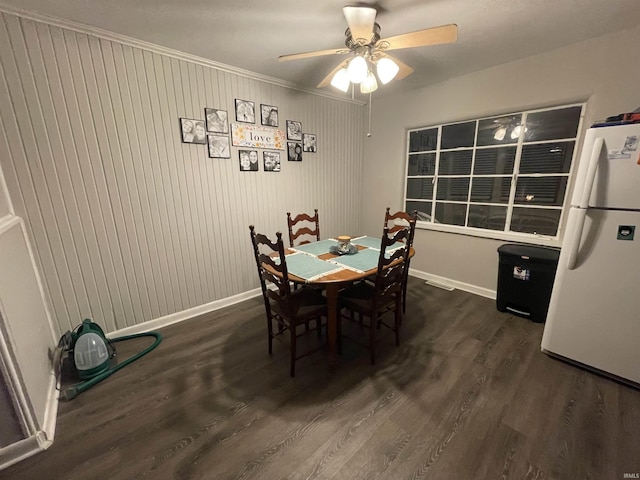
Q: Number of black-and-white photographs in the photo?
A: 10